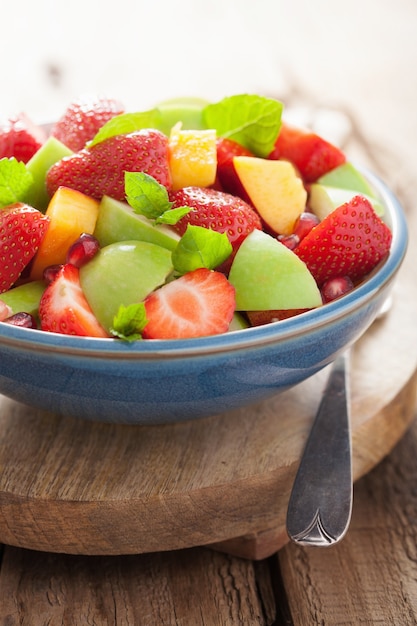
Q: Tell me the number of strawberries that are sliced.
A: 2